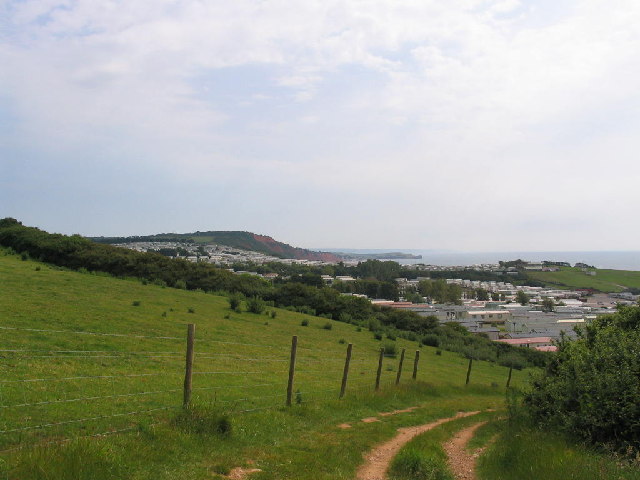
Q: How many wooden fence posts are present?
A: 8